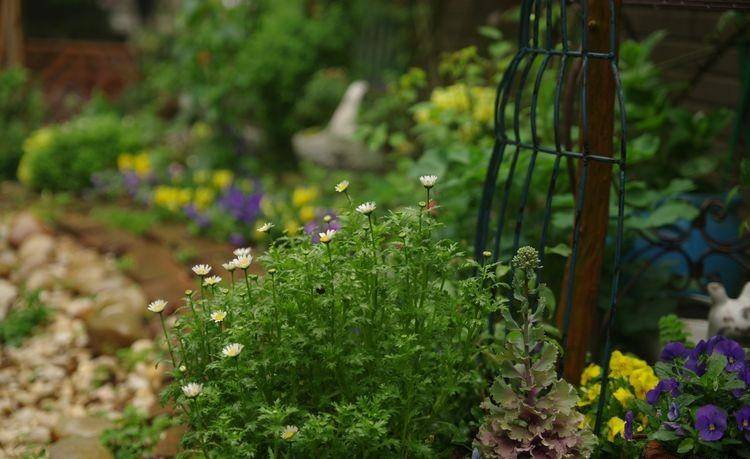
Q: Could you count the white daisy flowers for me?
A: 15